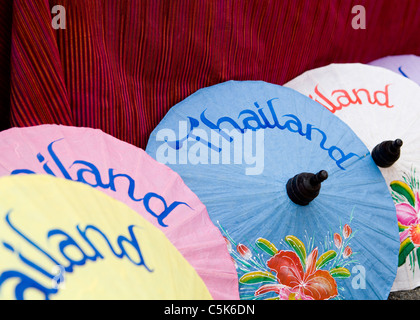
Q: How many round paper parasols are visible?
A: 5